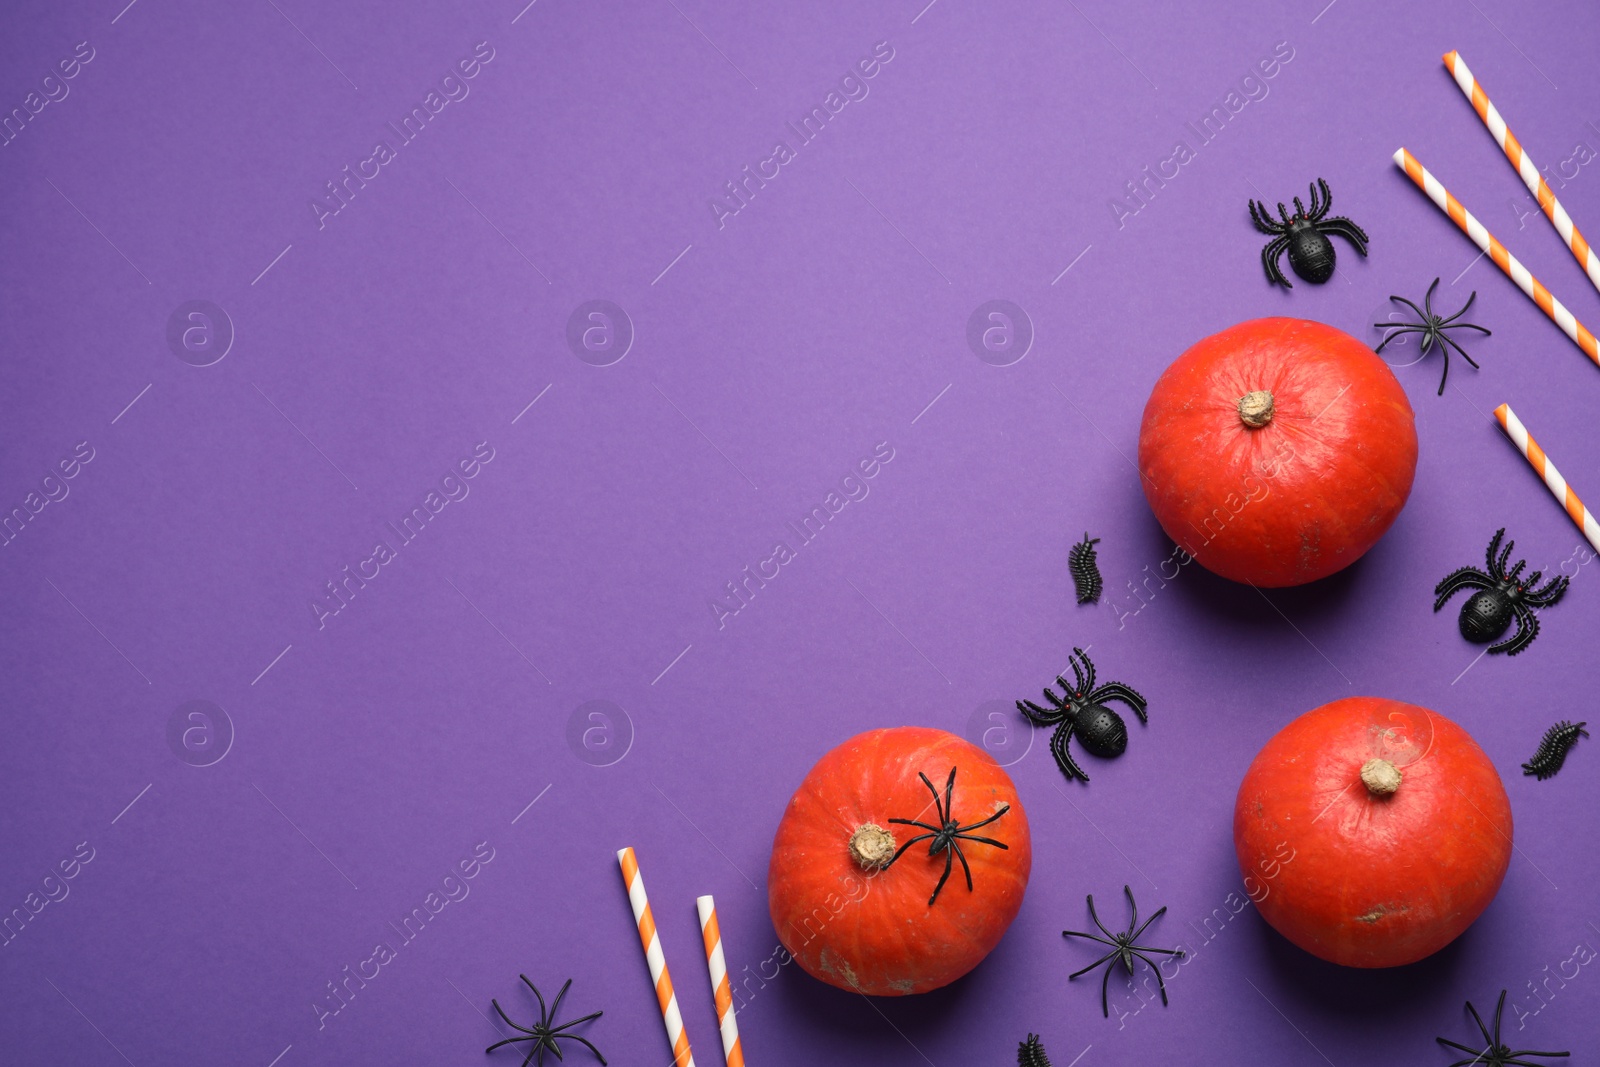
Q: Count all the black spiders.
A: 8